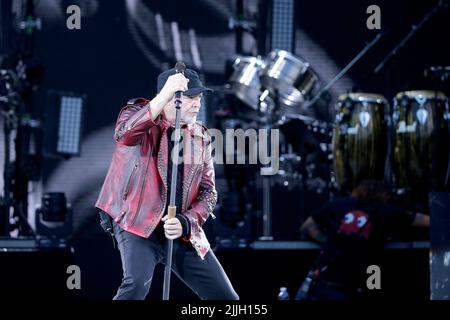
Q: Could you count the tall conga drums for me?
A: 2